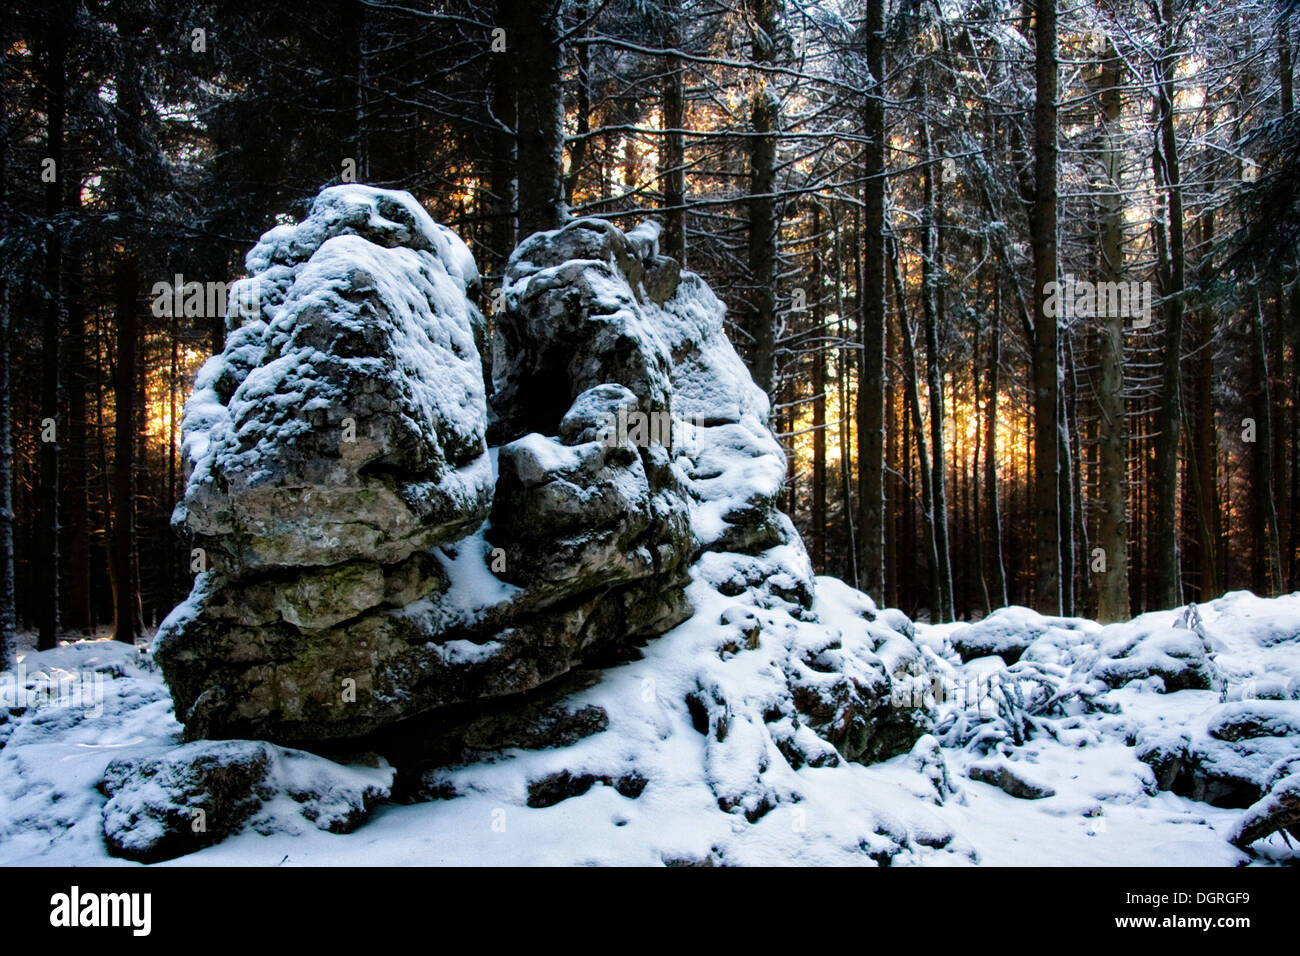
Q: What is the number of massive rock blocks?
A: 2